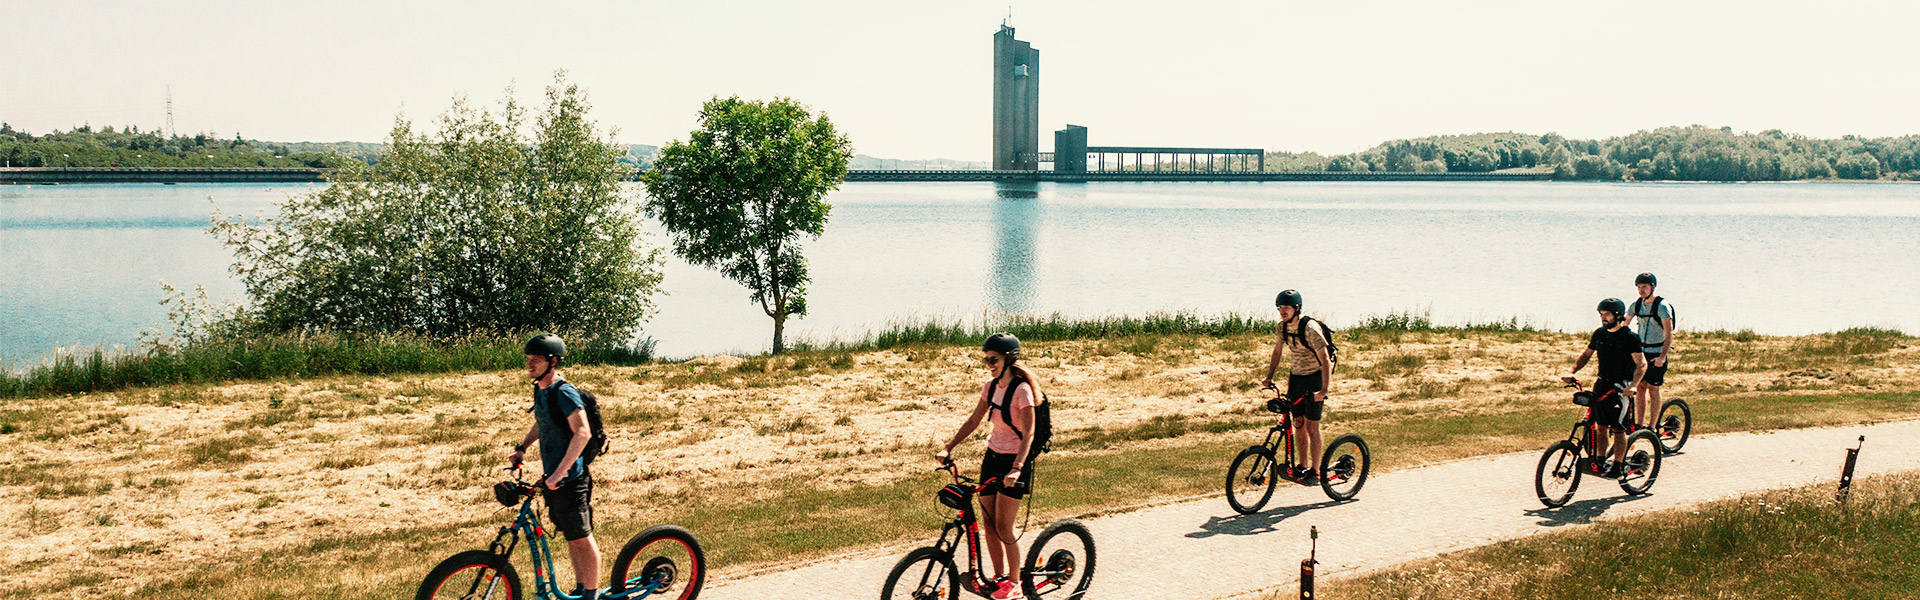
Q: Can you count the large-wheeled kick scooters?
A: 5